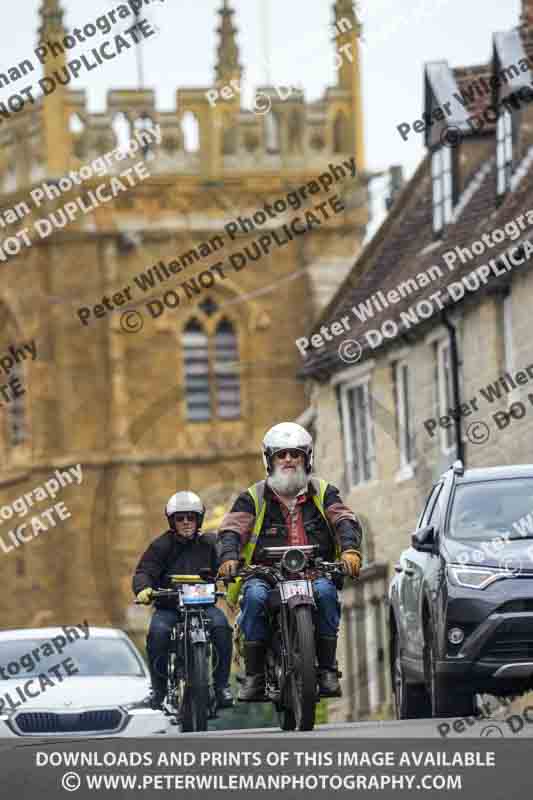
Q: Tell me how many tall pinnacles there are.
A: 3